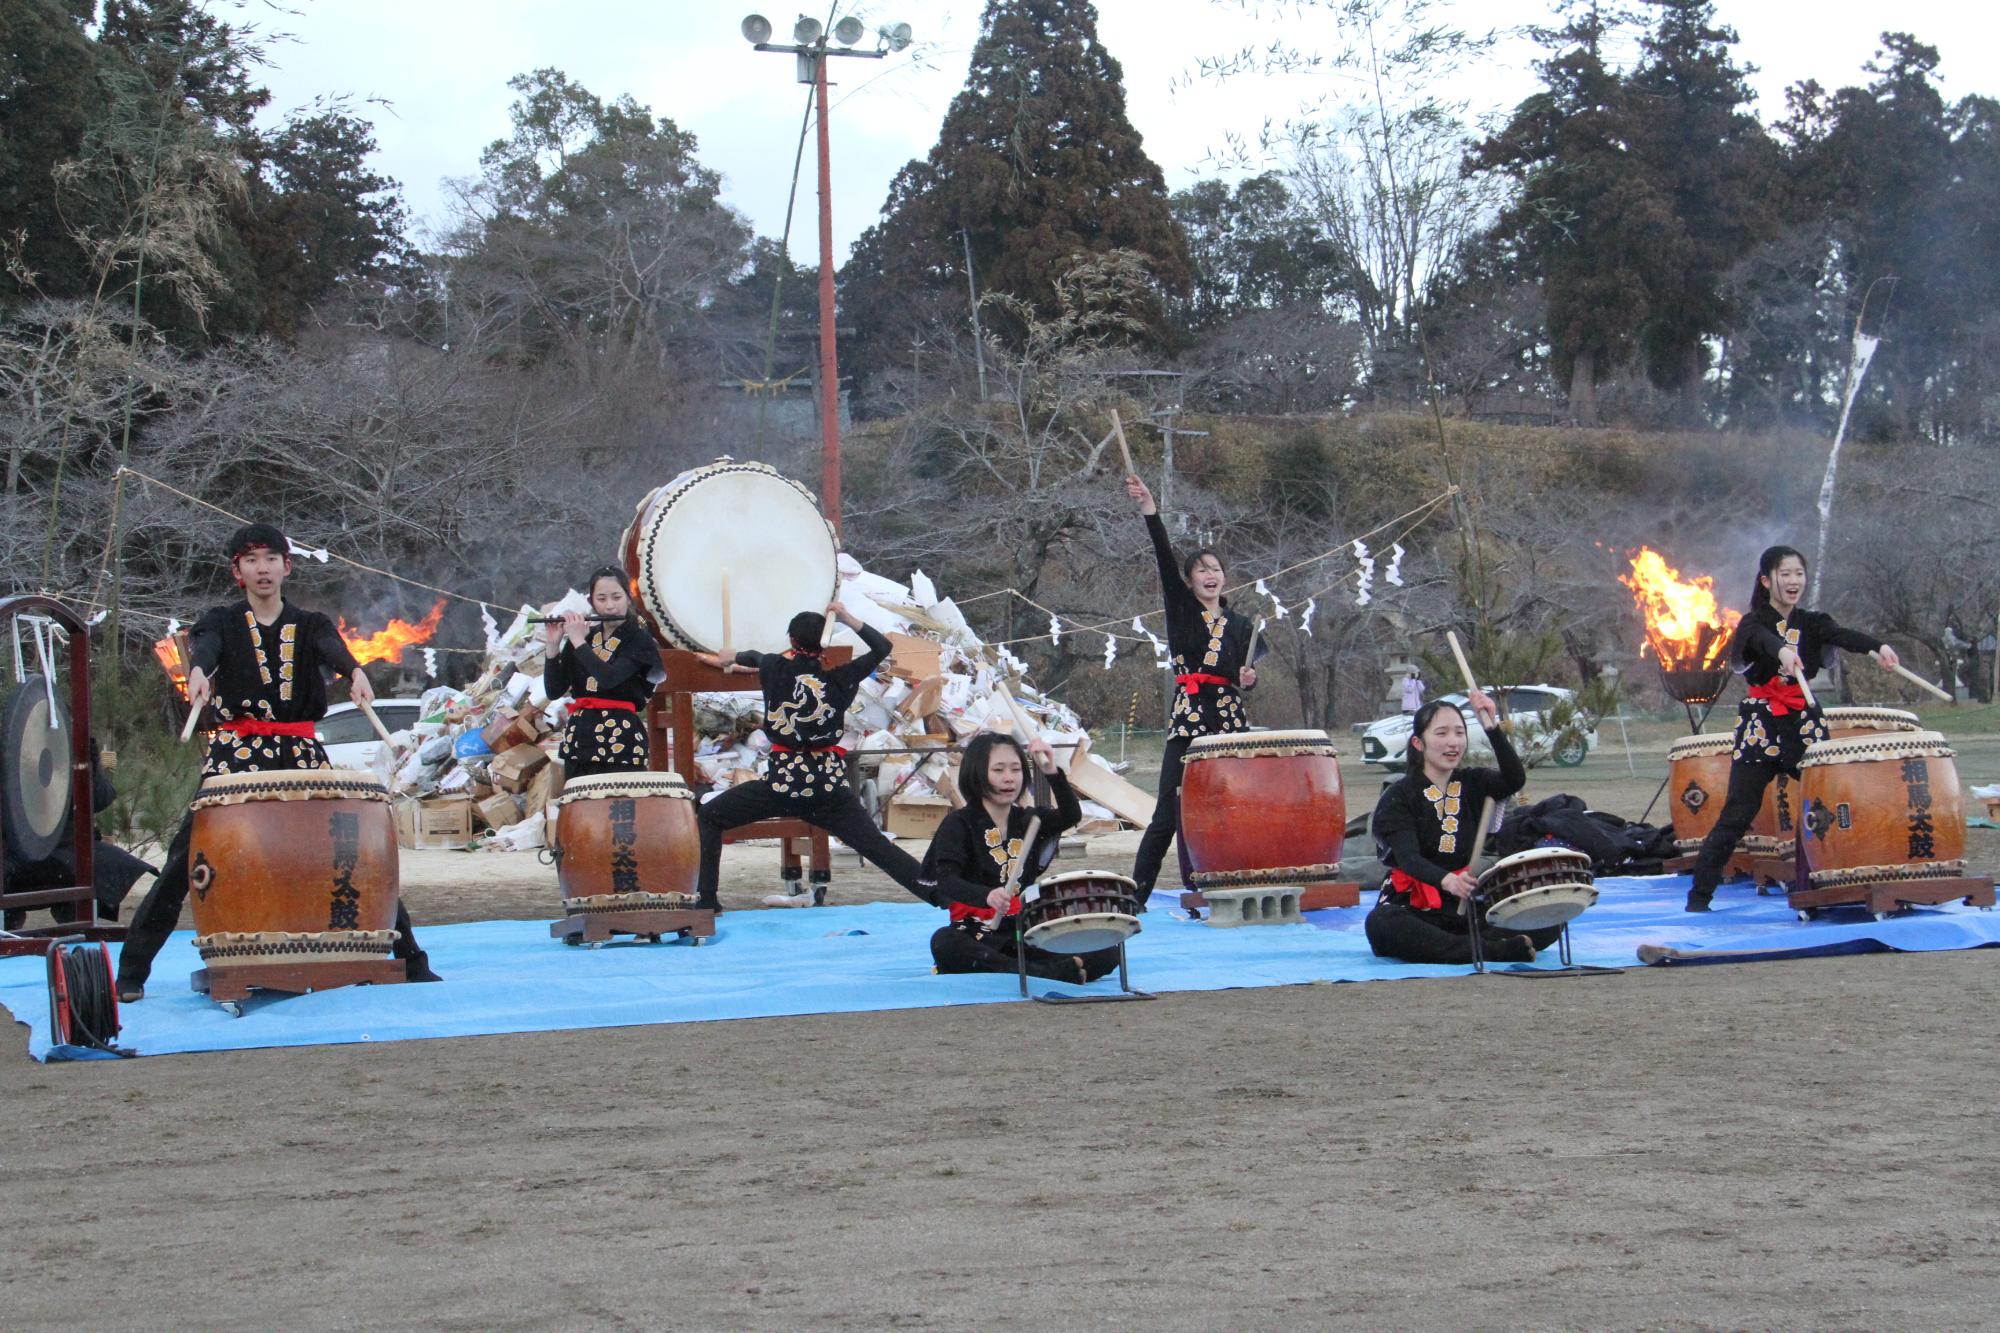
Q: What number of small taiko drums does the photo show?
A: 2